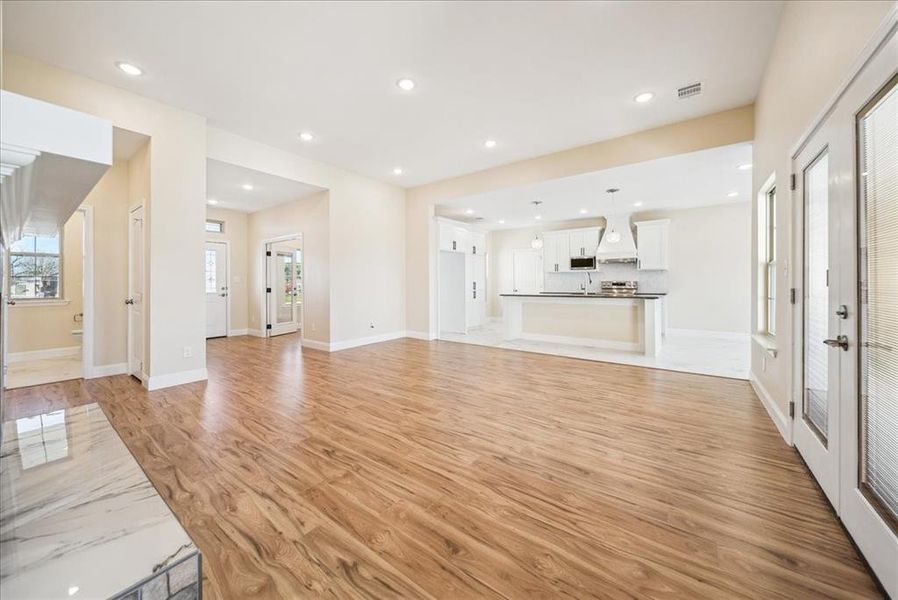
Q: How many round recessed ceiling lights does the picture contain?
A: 15